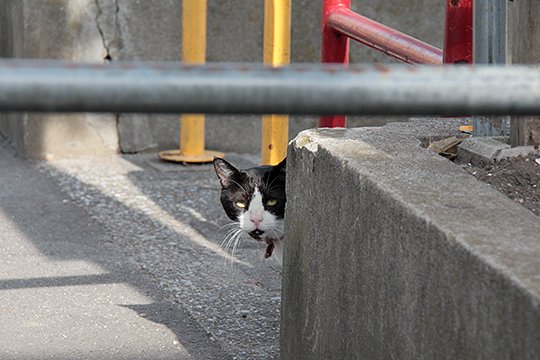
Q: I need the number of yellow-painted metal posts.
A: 2